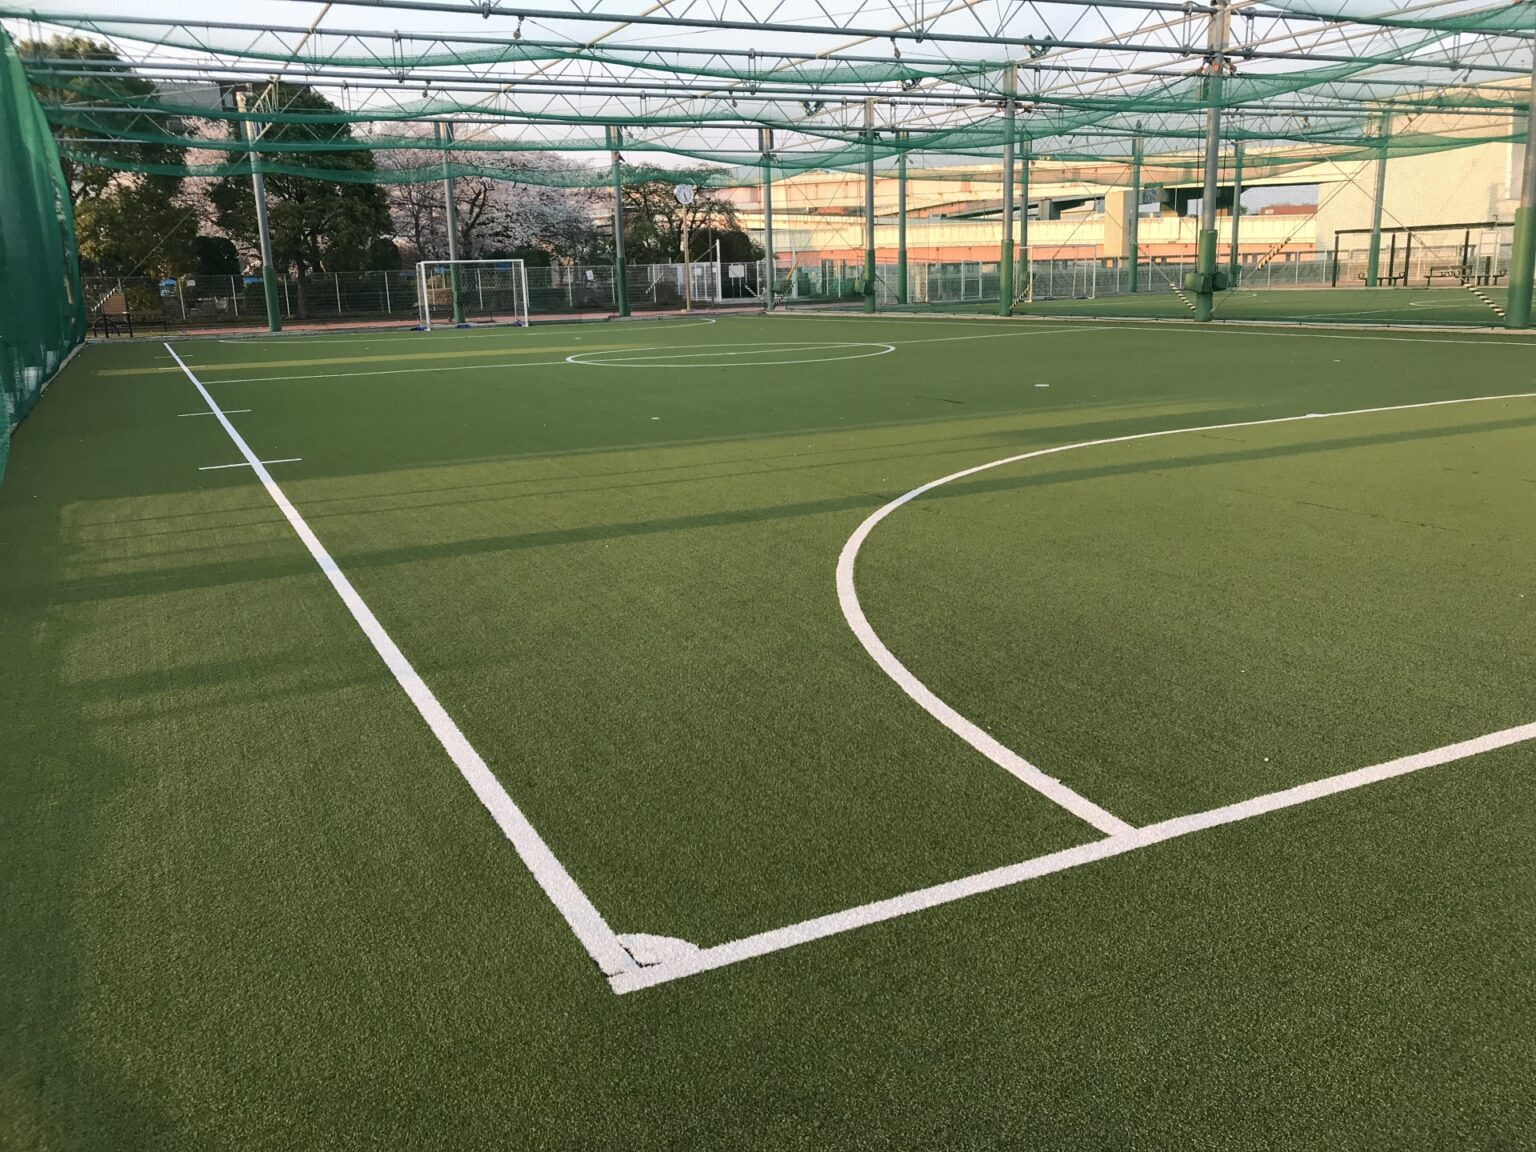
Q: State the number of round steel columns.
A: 13